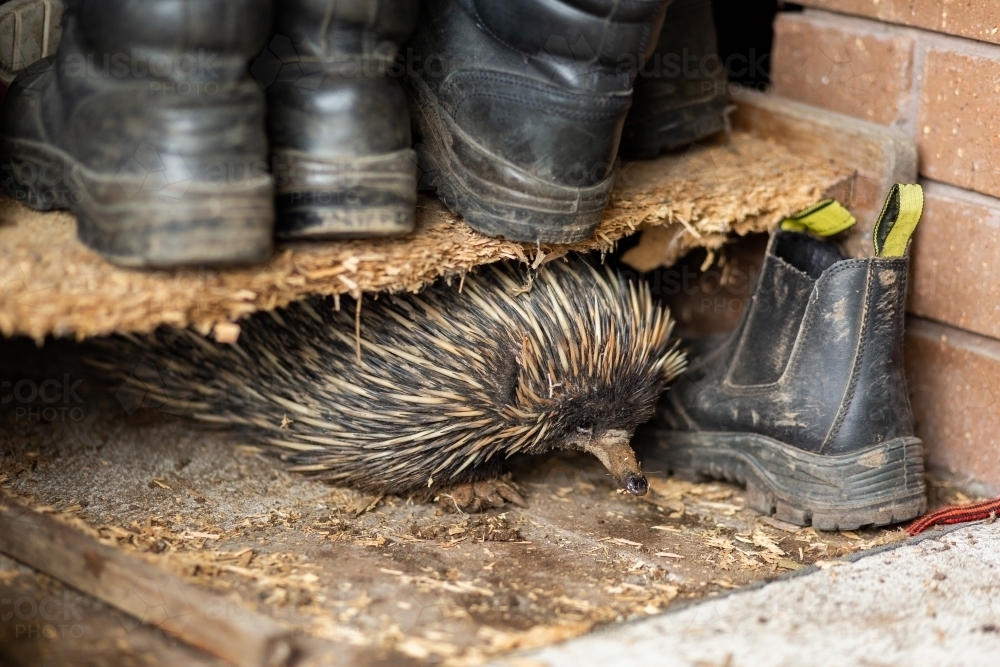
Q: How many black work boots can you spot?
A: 5